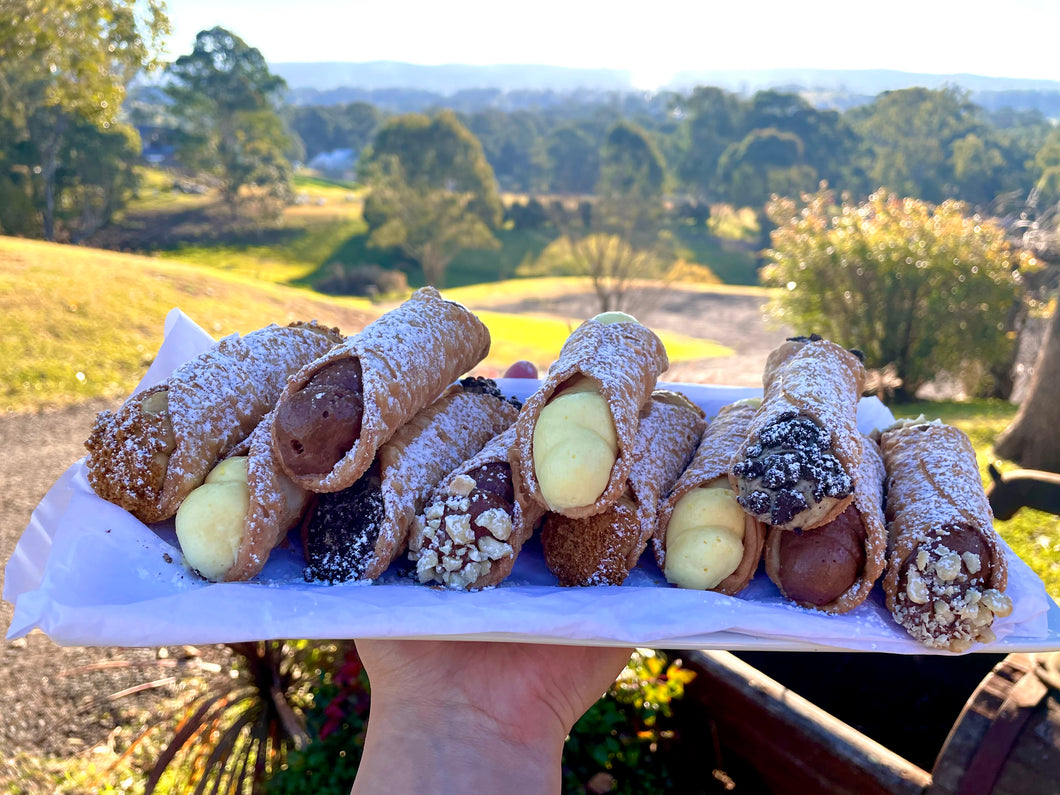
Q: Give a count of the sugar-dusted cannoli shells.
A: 11